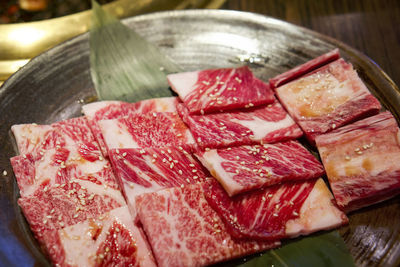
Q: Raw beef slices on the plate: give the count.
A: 14